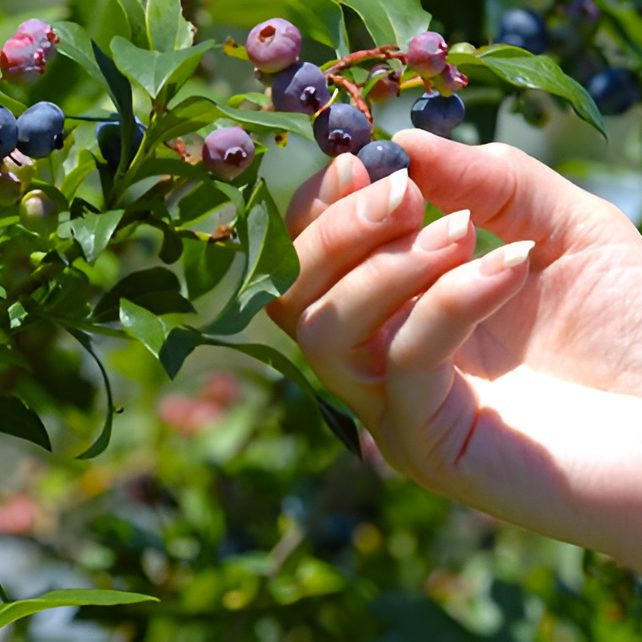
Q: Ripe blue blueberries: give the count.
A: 9